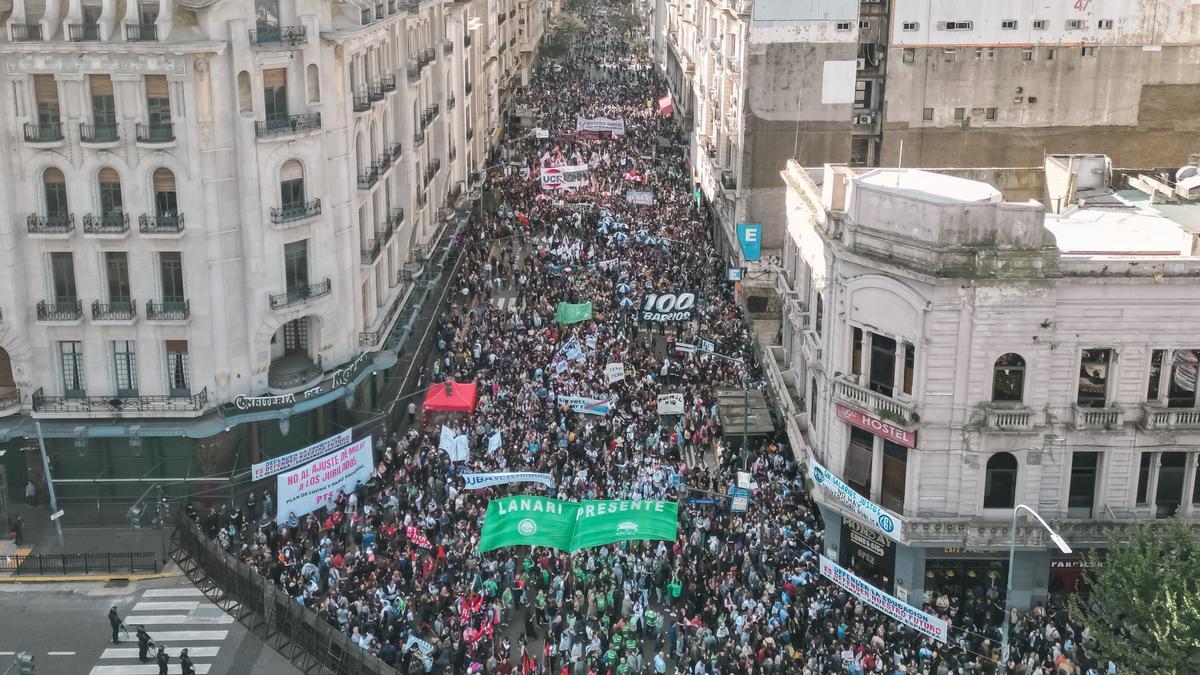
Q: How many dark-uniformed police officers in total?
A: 4